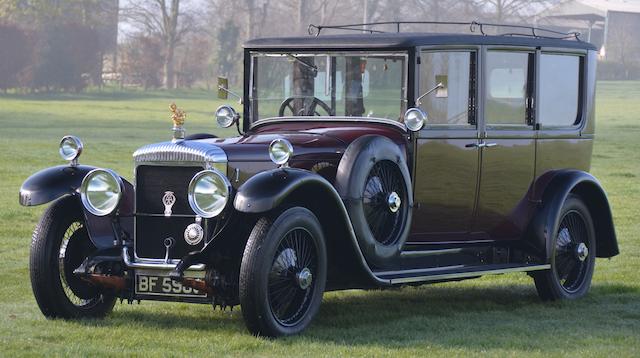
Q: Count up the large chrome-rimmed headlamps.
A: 2